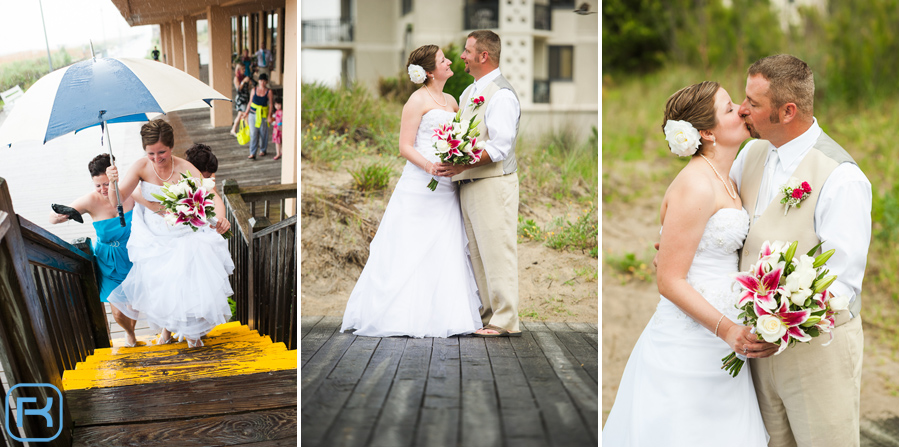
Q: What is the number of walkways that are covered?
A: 1